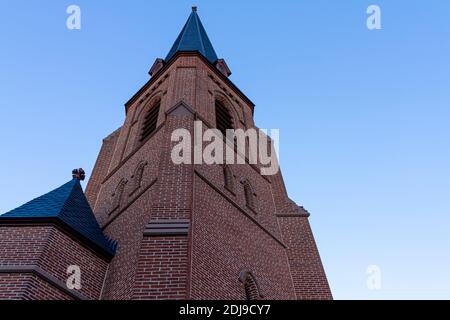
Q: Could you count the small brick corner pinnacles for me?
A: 2